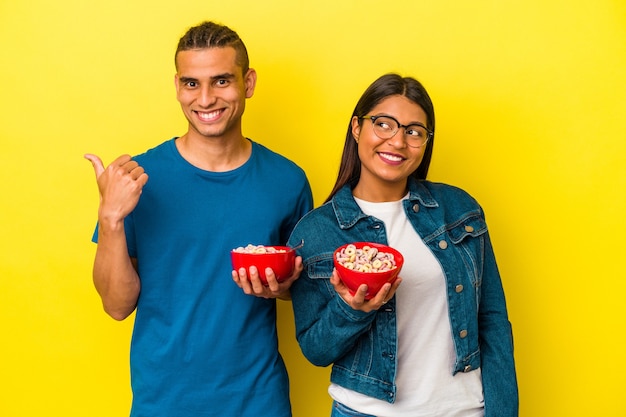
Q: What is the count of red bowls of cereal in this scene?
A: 2